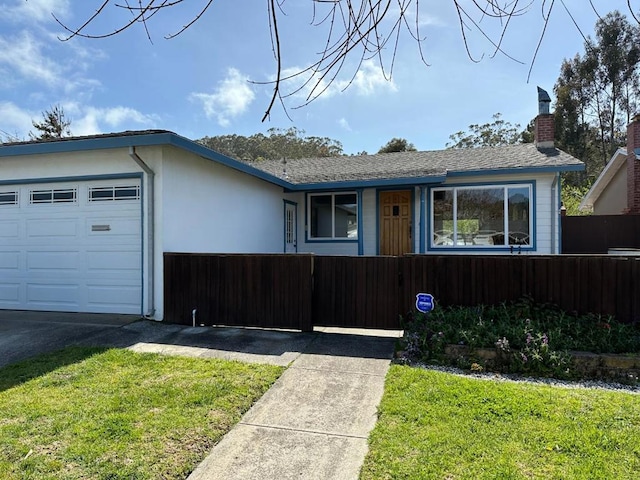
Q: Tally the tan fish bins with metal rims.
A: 0